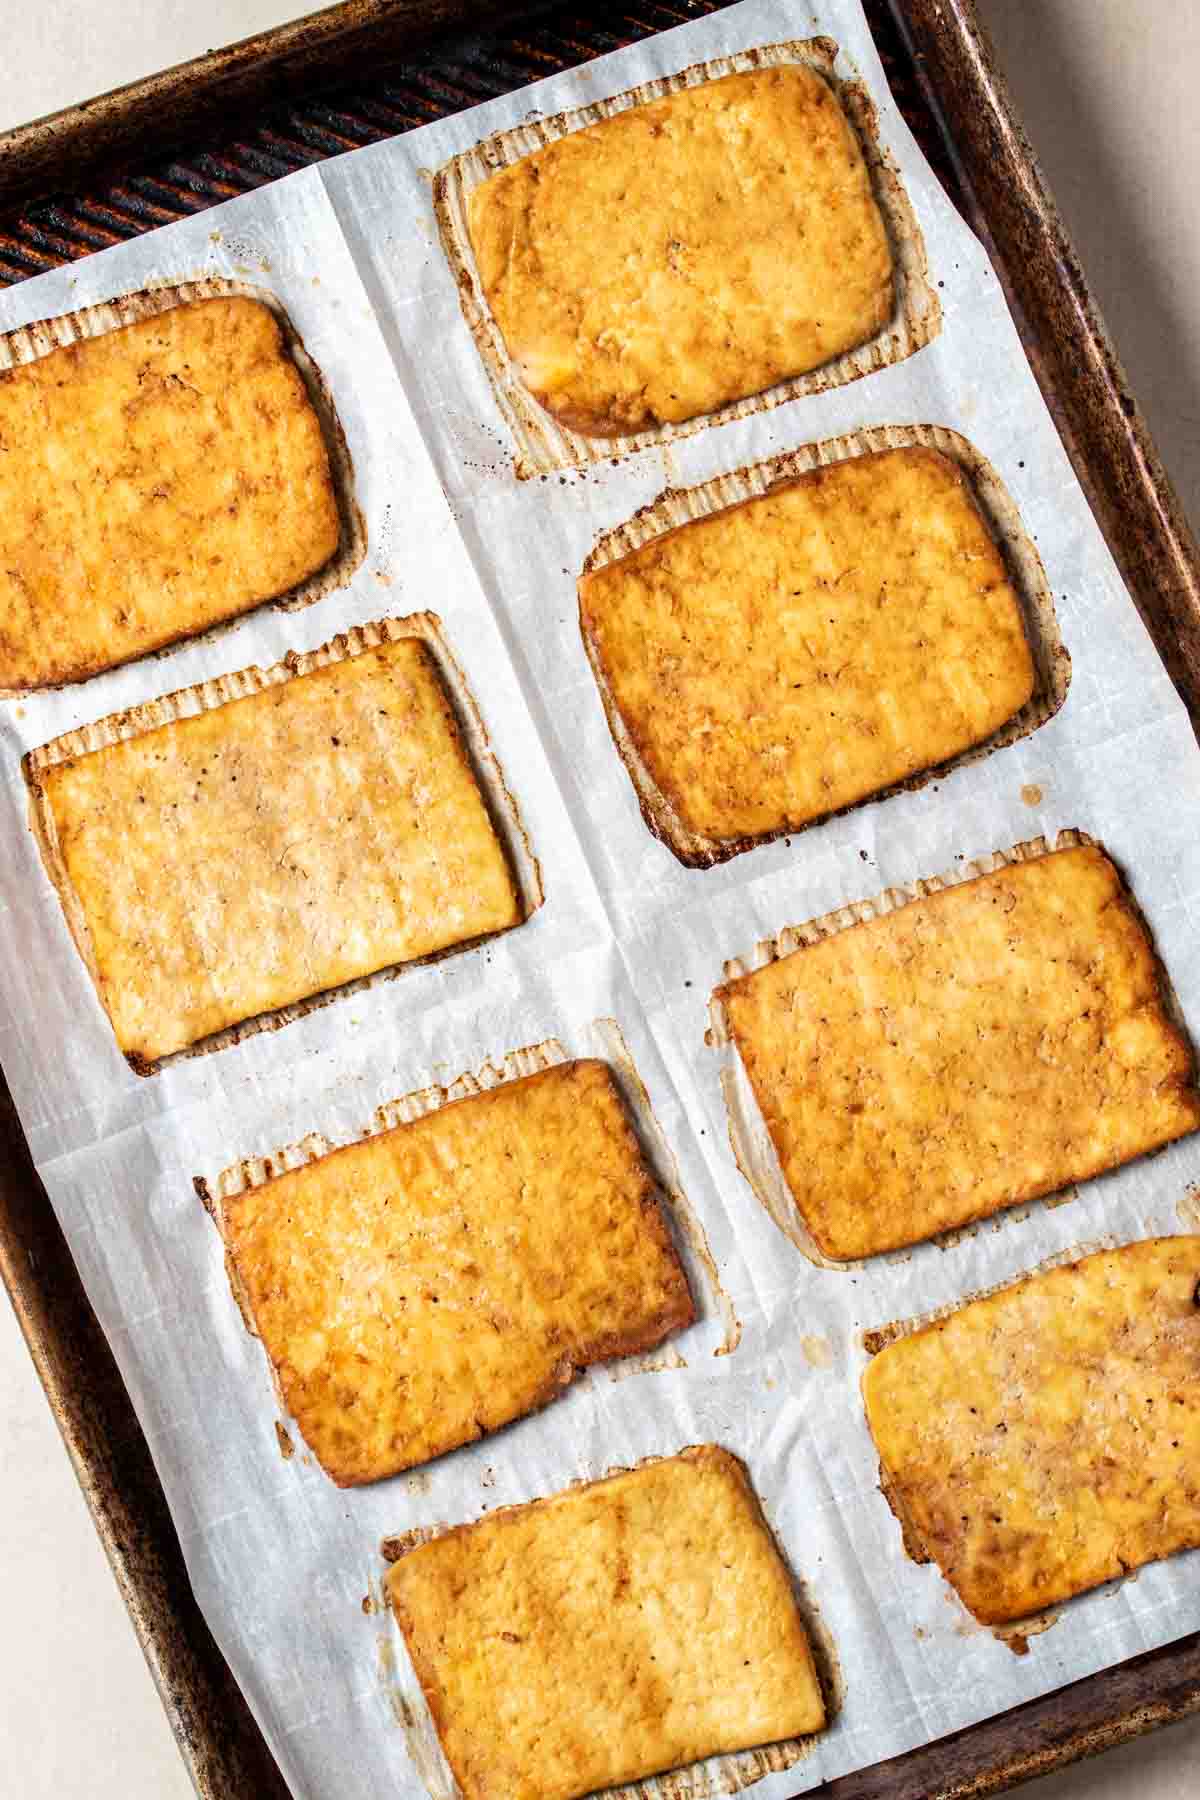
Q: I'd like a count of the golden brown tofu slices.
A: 8